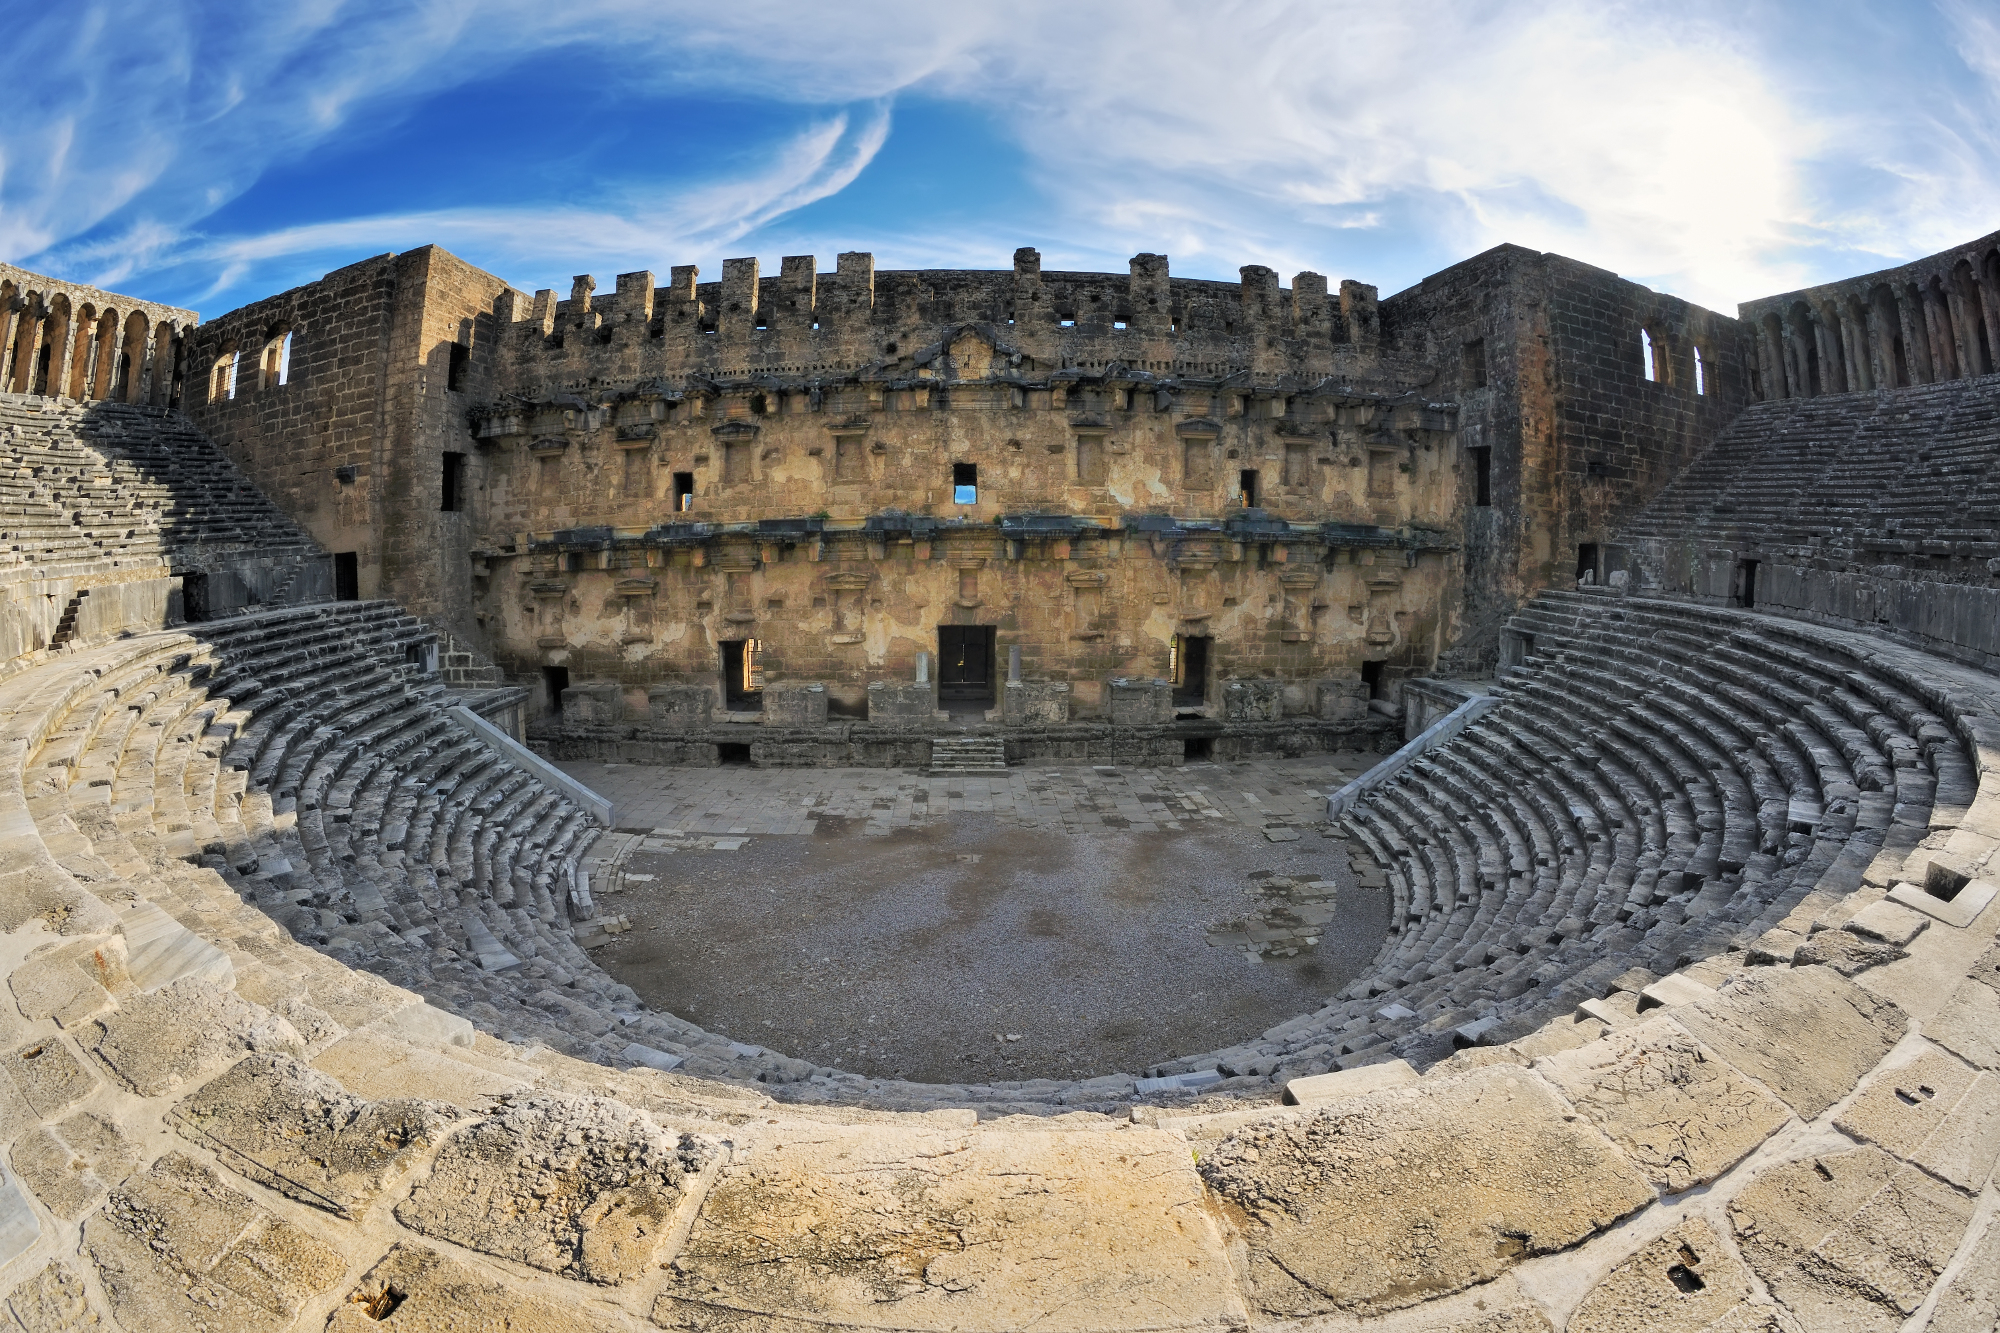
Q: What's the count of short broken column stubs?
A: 2